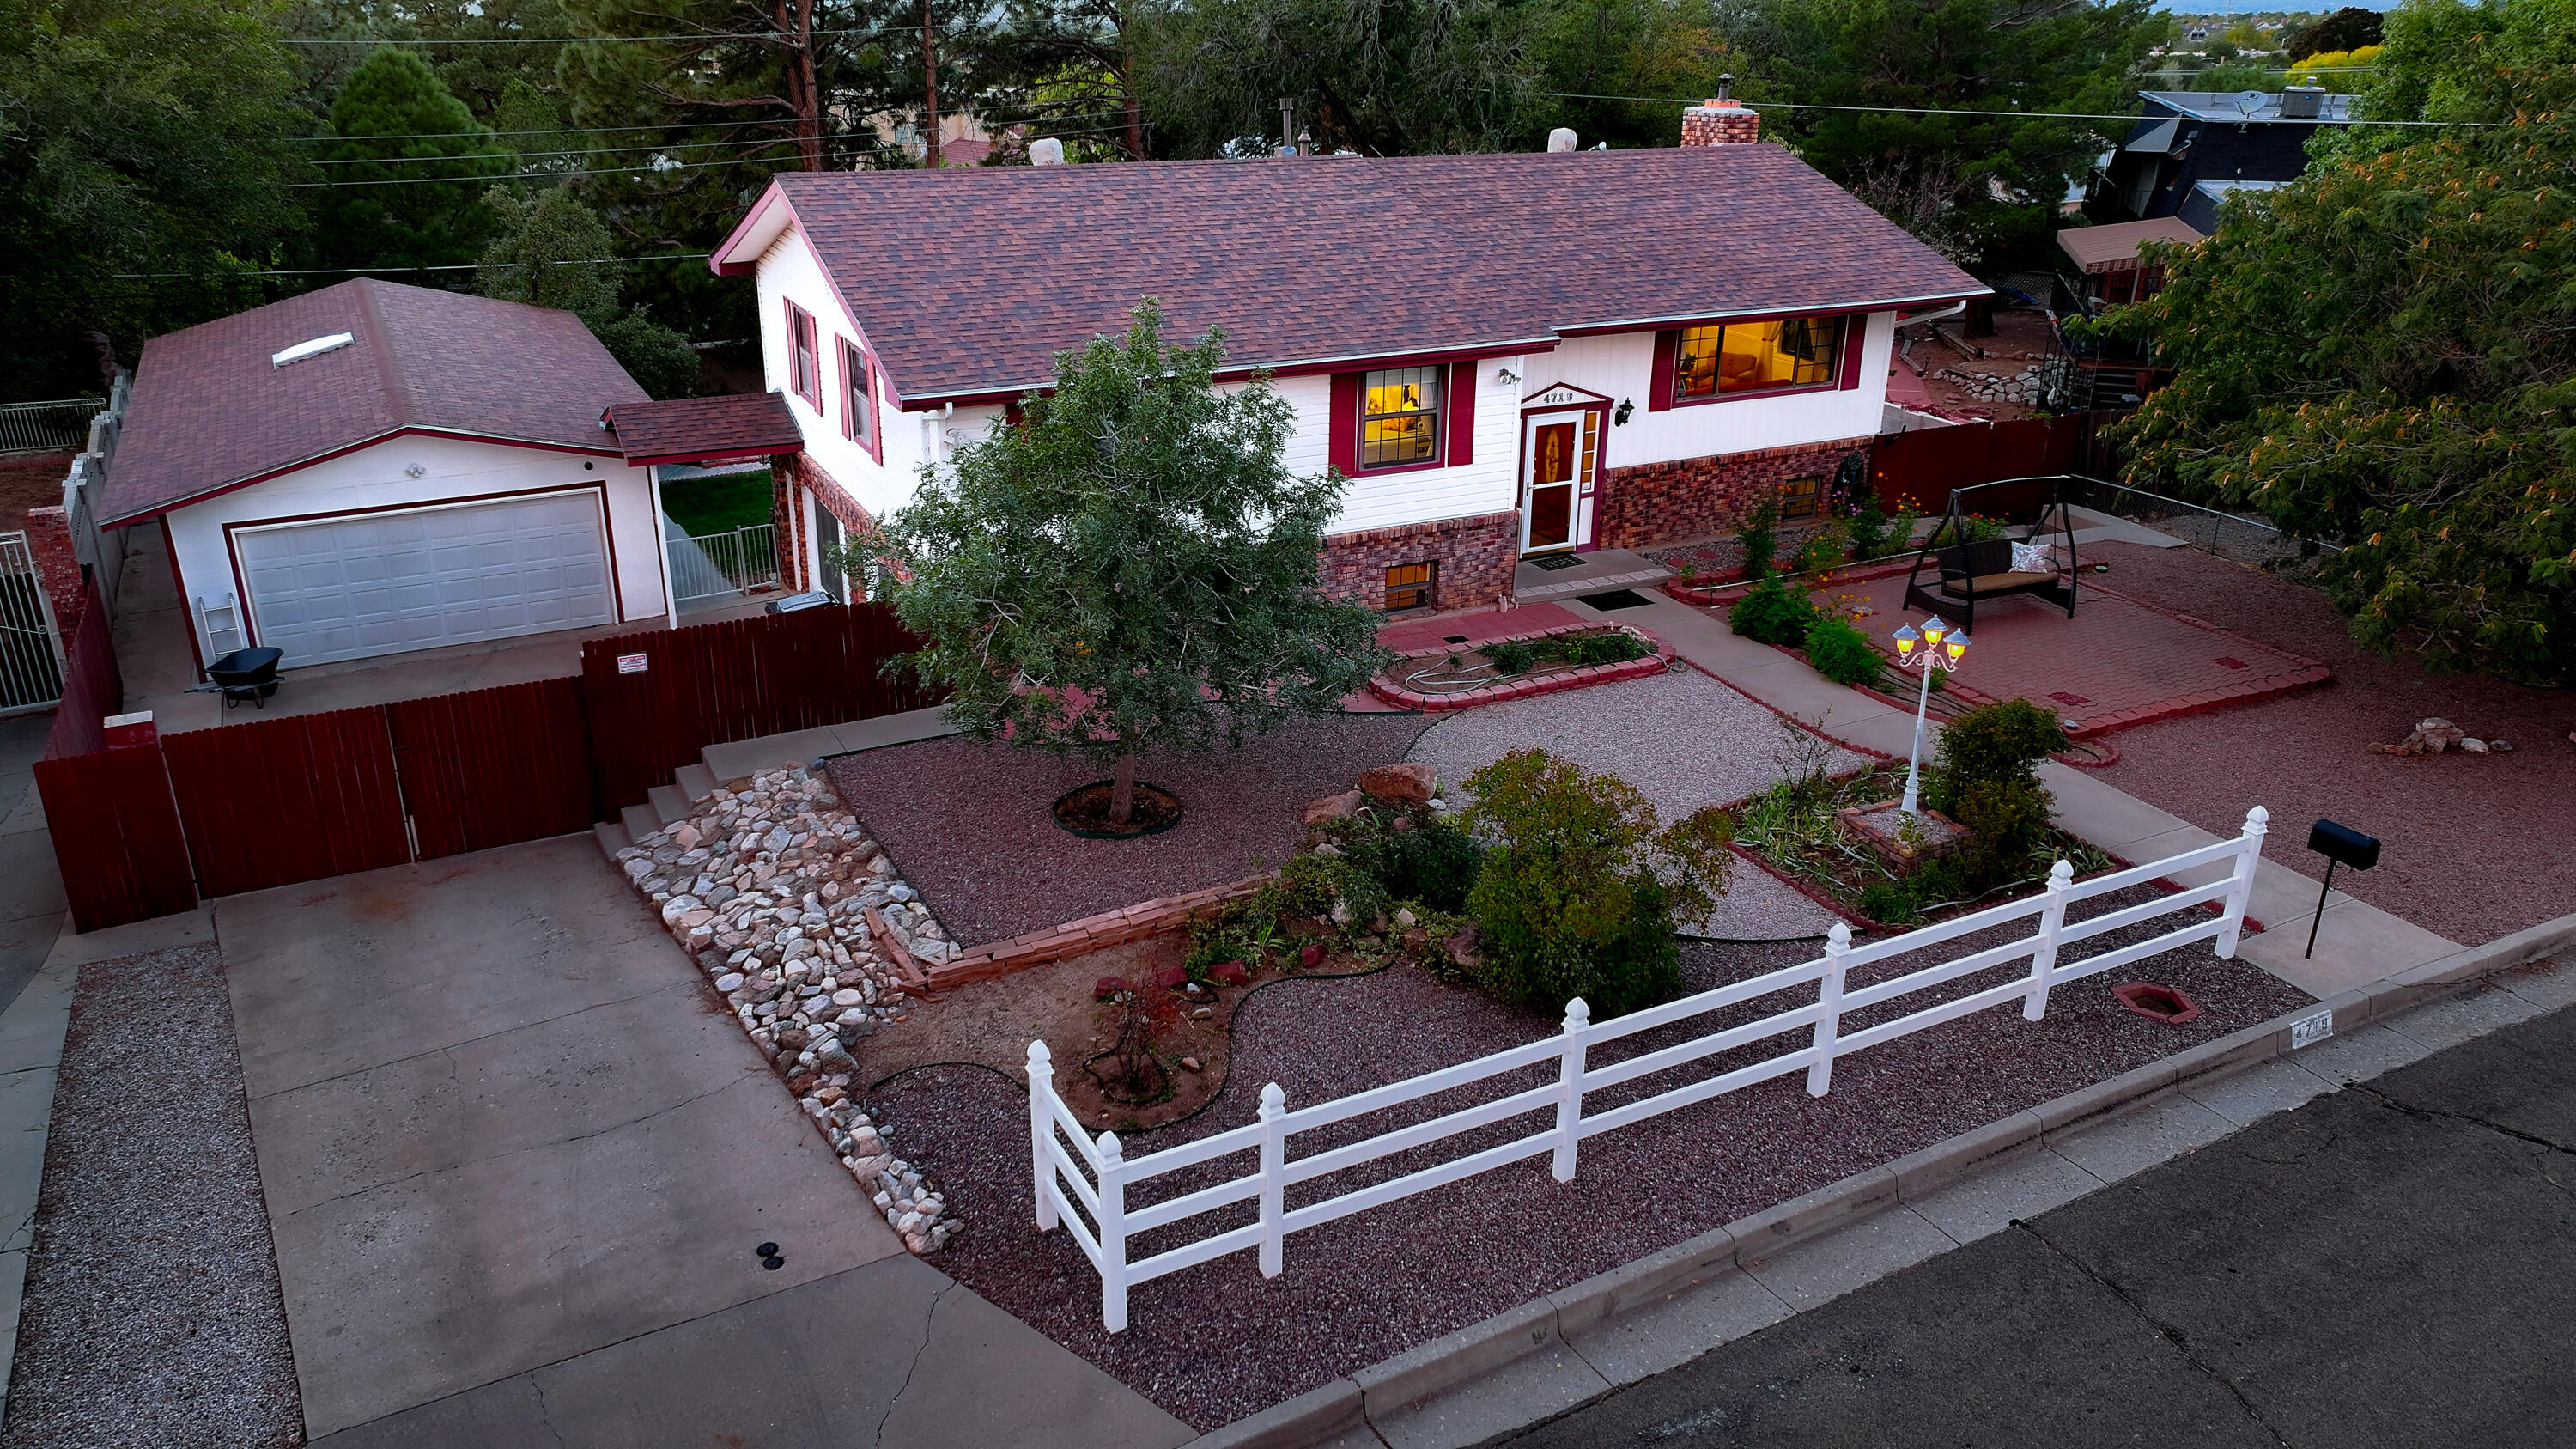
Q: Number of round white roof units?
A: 2